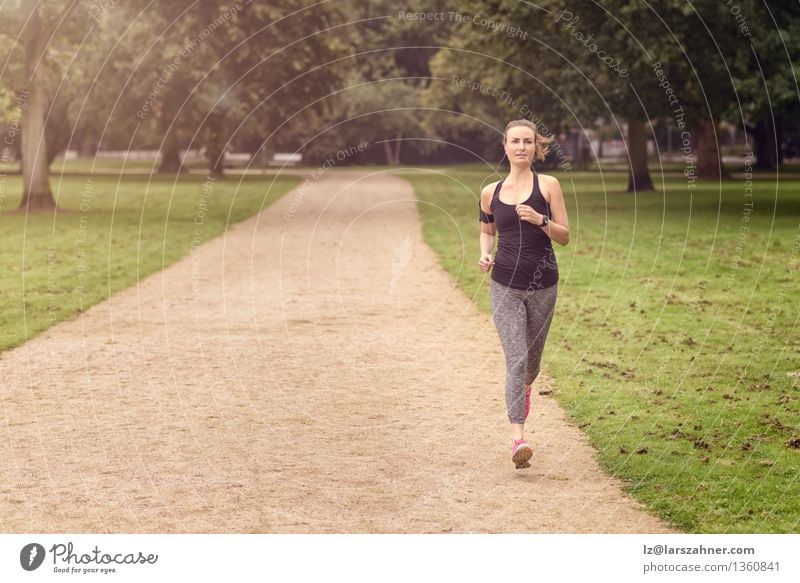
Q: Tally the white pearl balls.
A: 0